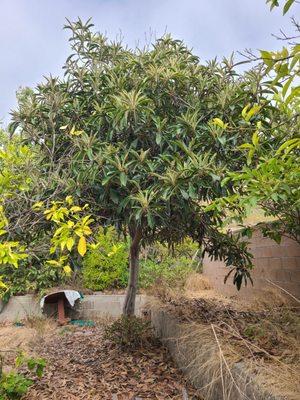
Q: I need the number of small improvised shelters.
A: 1